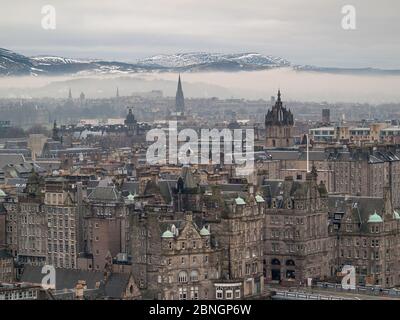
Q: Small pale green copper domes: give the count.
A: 8